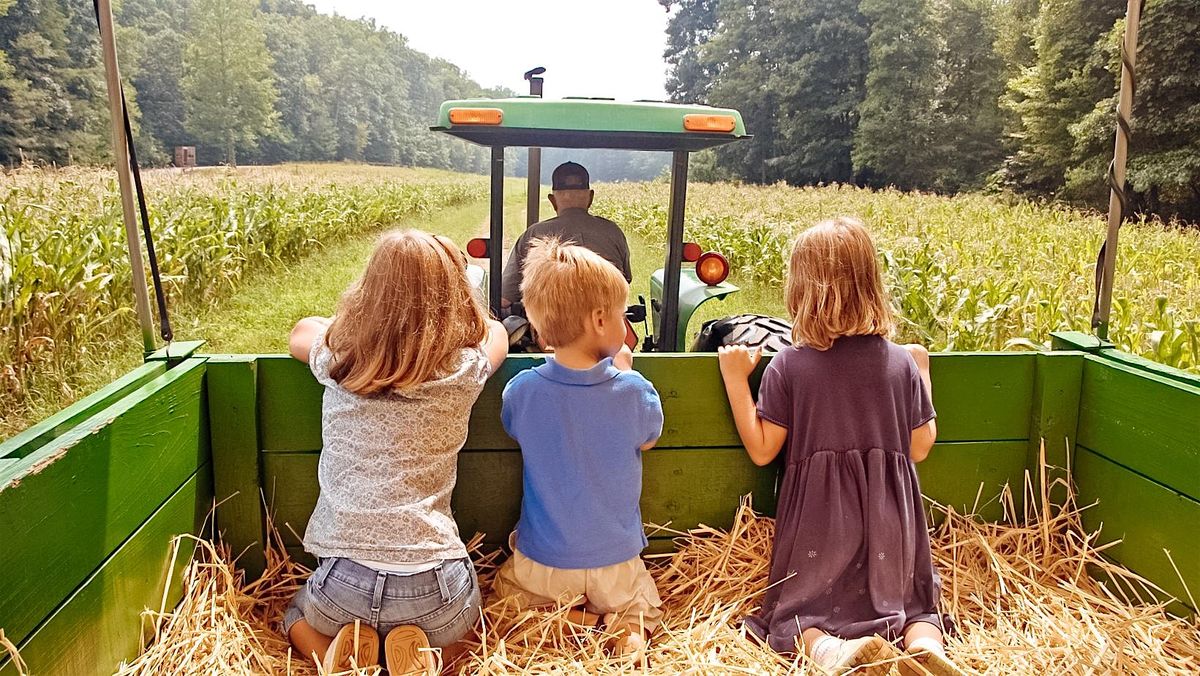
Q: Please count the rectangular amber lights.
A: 2